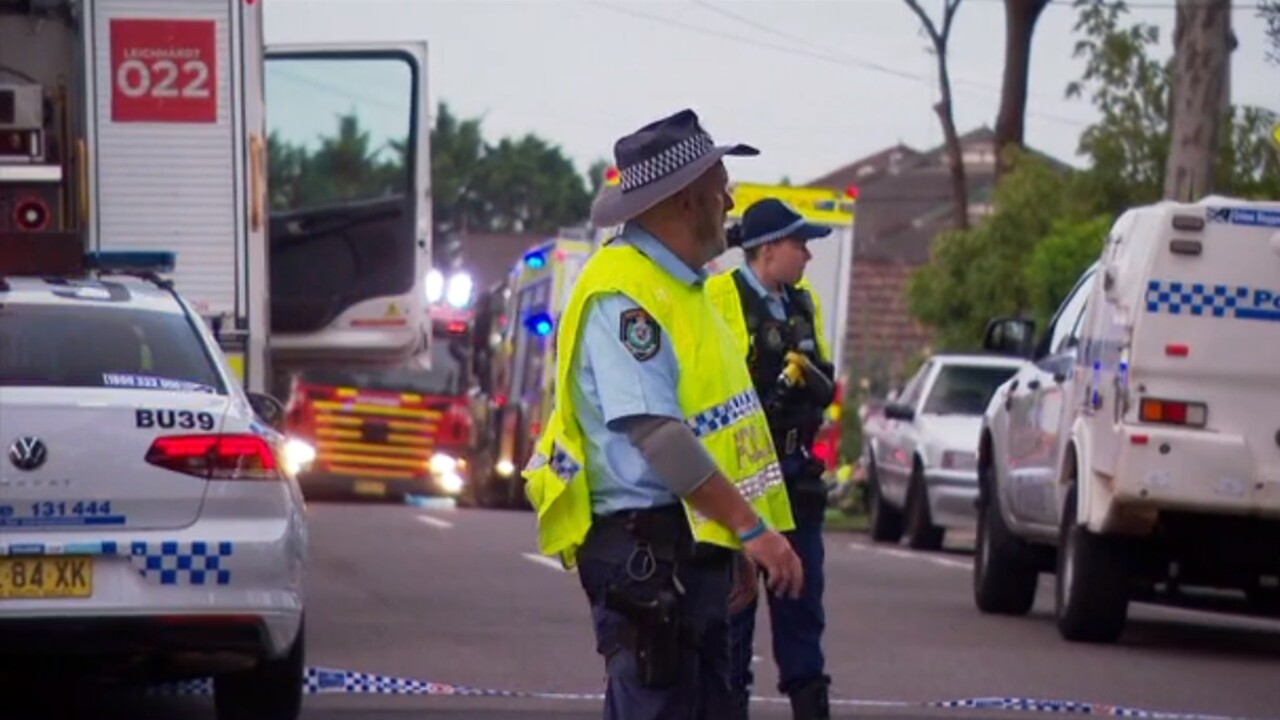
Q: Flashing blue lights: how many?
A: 2